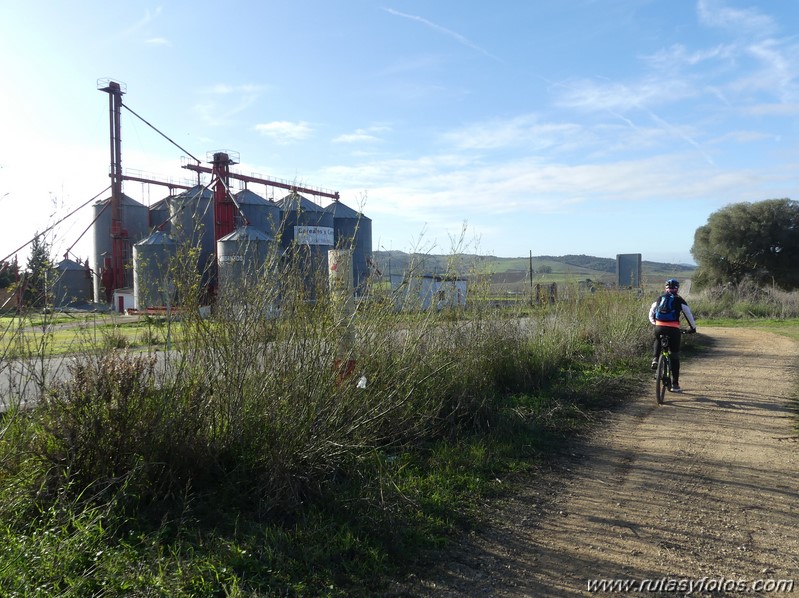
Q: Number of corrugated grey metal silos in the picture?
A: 9